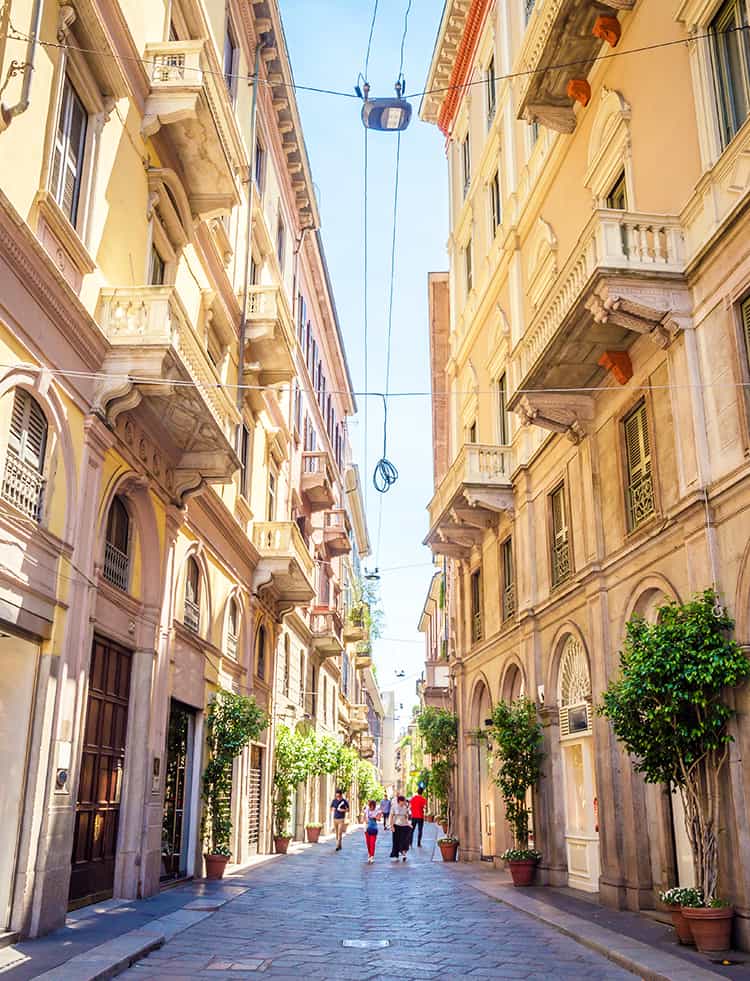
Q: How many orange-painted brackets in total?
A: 3